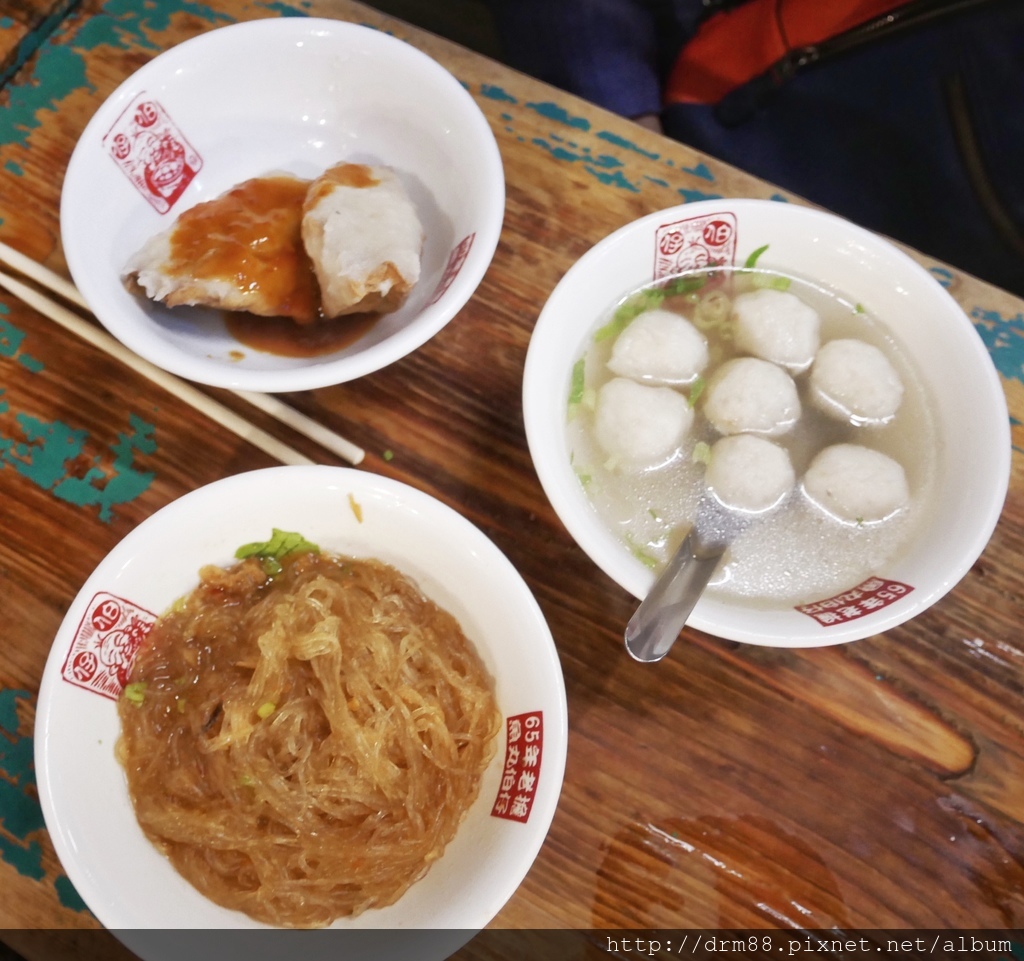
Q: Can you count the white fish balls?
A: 7